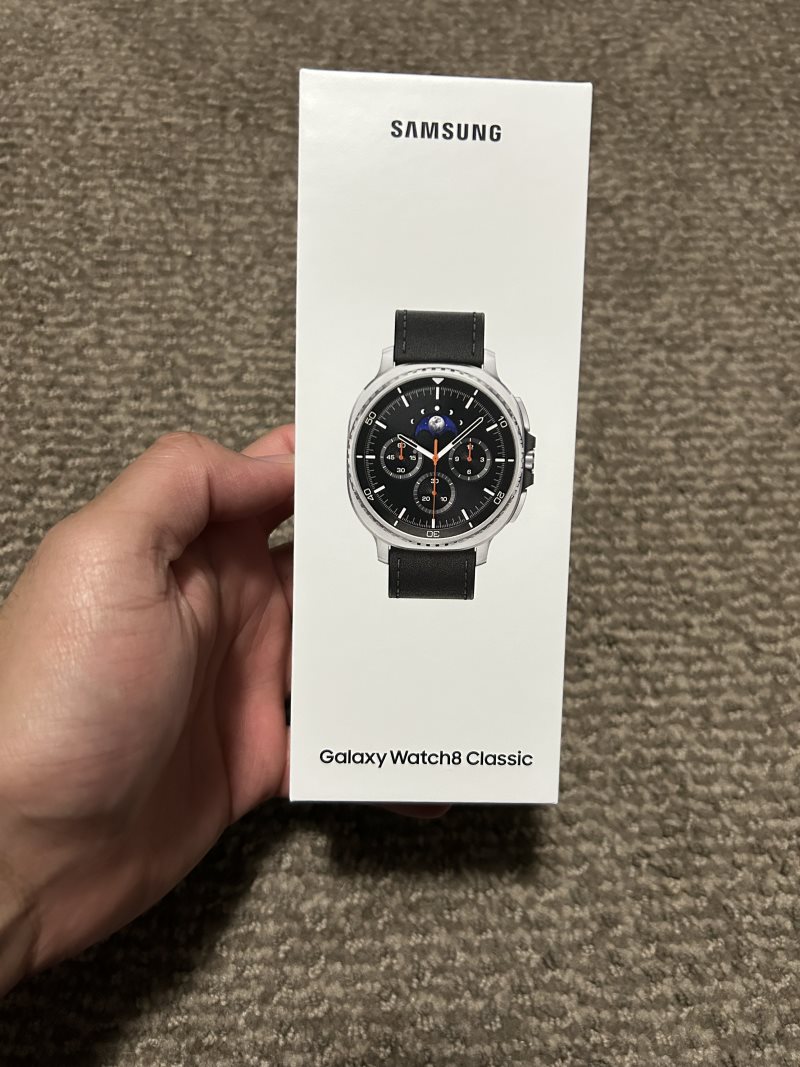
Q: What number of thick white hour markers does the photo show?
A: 12